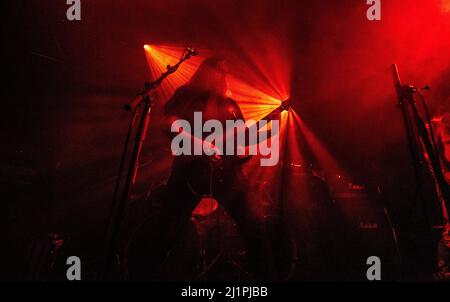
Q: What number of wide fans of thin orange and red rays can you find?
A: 2